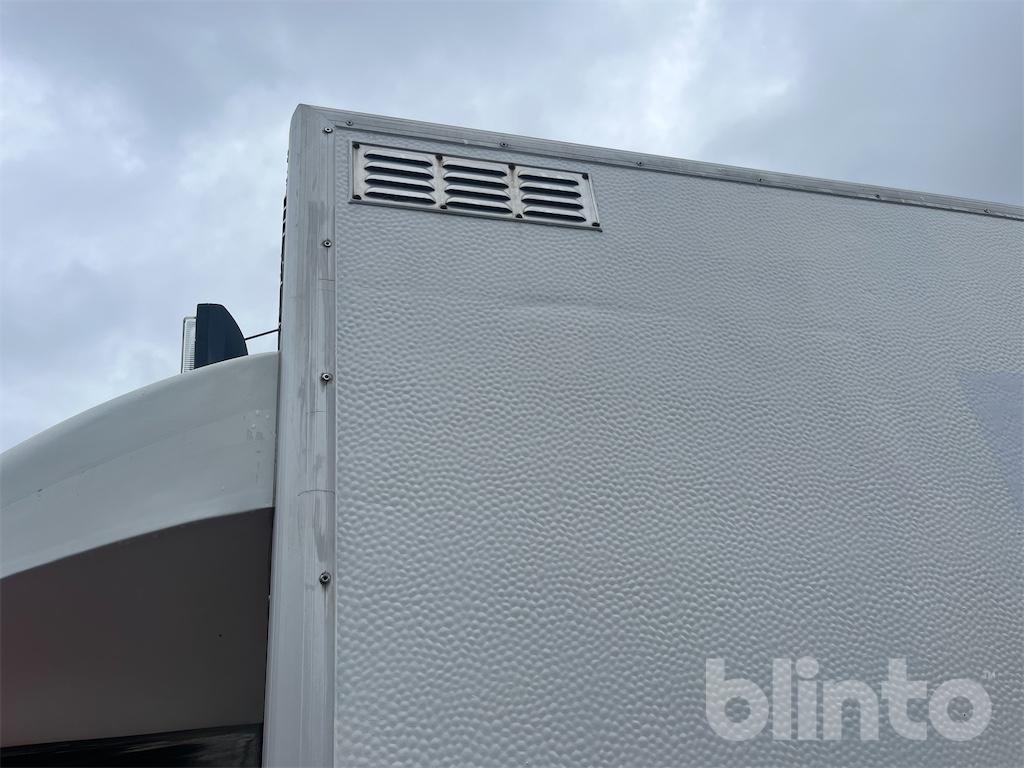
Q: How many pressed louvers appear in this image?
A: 12